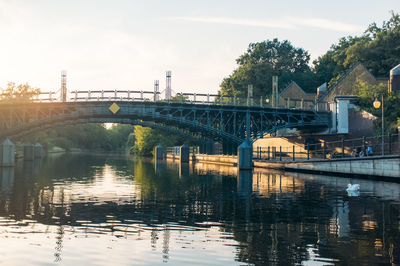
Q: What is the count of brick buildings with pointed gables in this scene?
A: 2